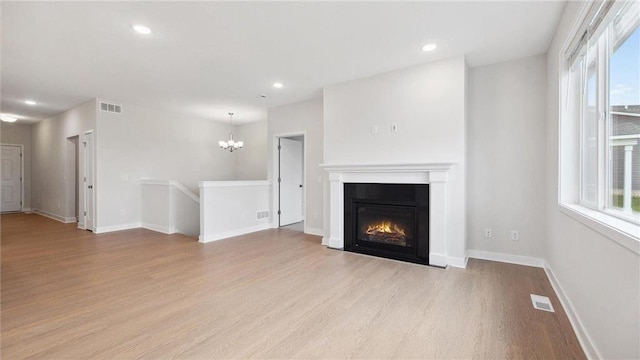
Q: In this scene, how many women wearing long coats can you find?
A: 0